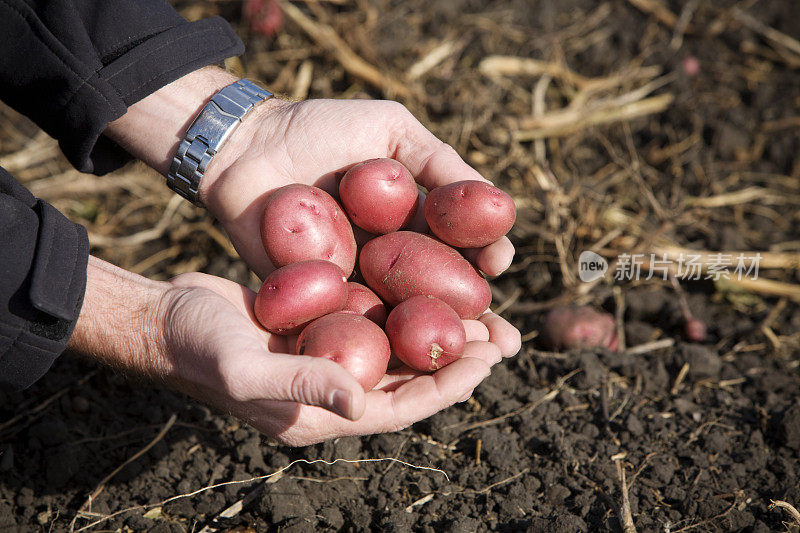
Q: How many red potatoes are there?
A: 8